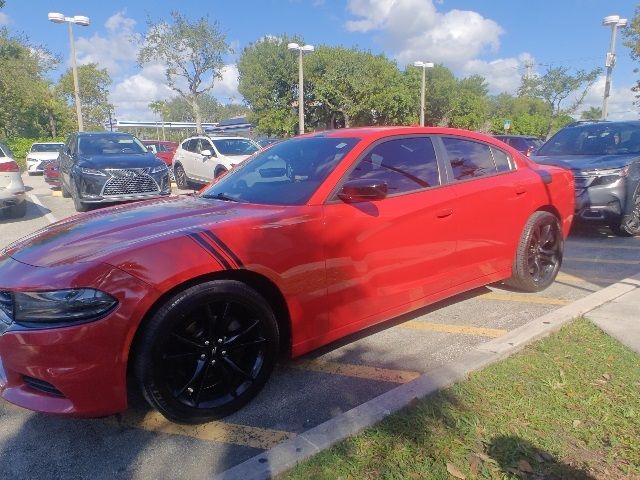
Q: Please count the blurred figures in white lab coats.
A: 0